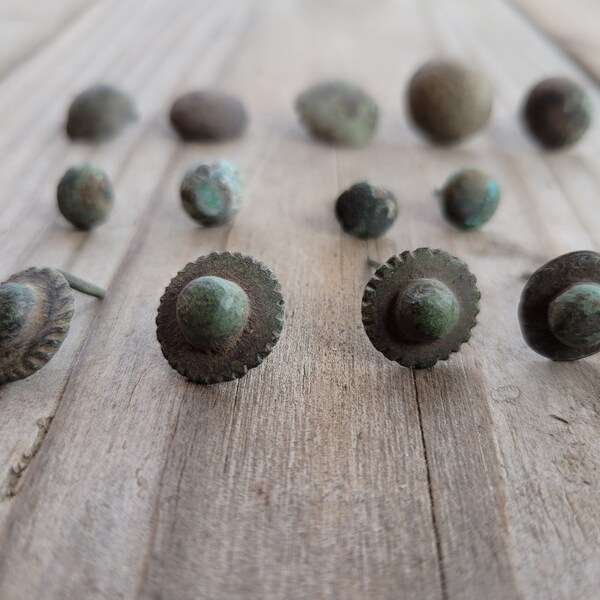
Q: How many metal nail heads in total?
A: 13